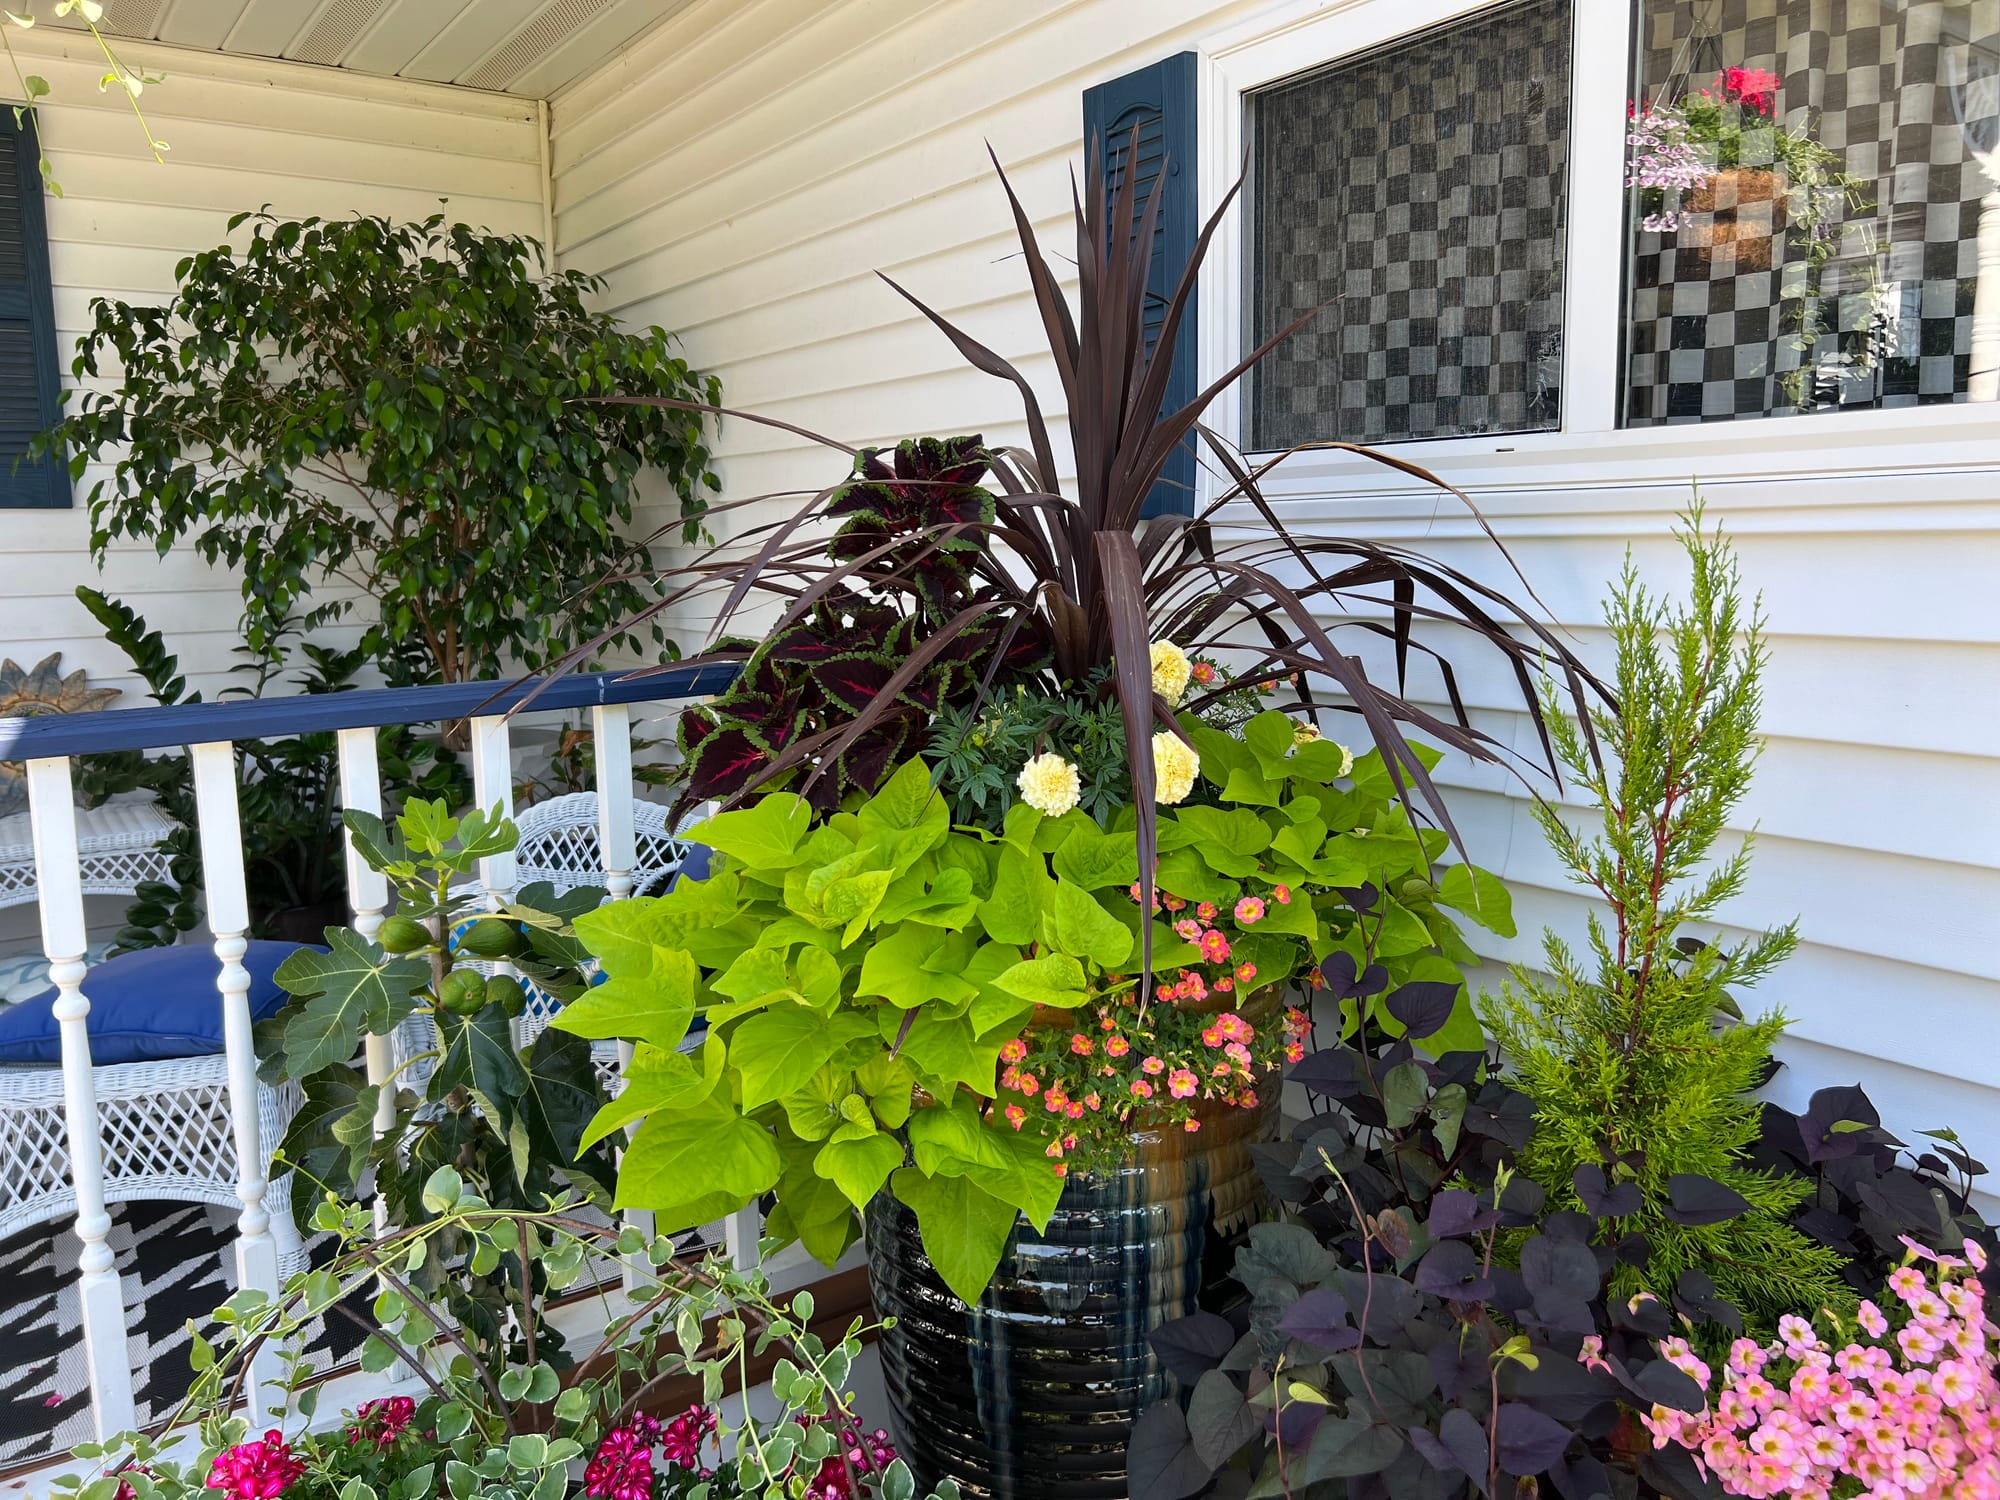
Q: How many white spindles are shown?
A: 6